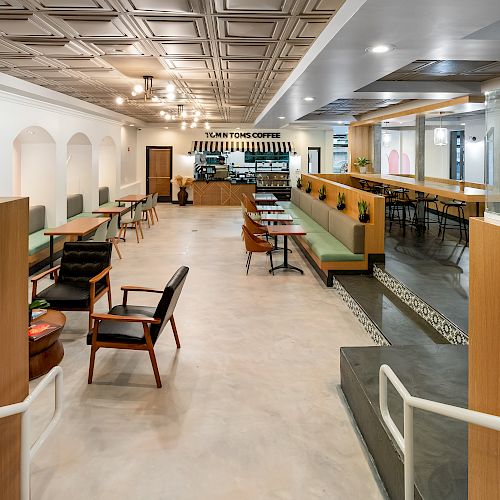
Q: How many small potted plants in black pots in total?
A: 5